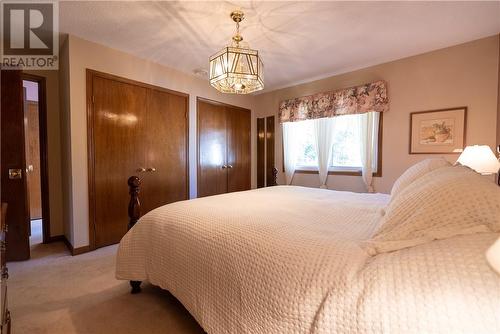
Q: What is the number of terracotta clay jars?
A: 0